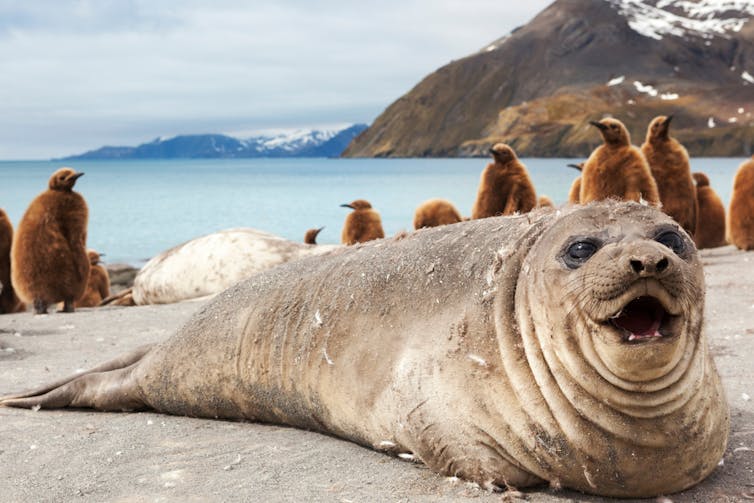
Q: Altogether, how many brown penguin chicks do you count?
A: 13